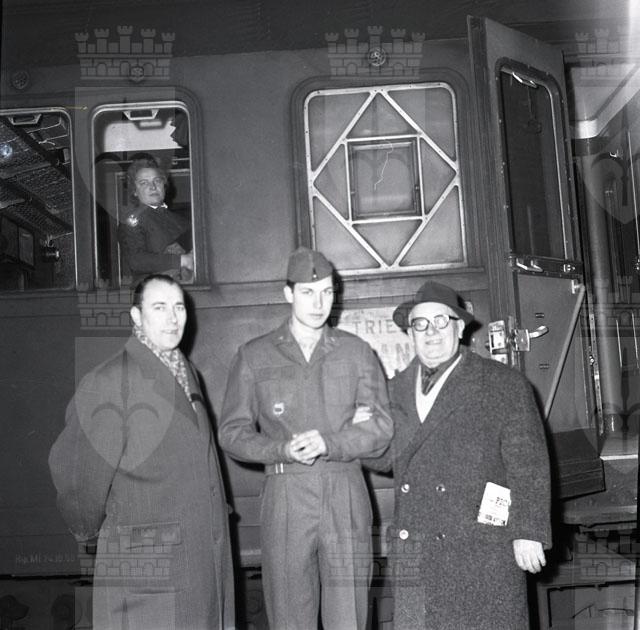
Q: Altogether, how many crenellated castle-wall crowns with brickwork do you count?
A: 9